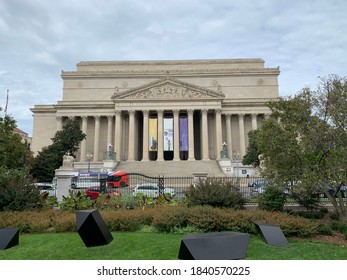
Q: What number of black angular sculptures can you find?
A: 4